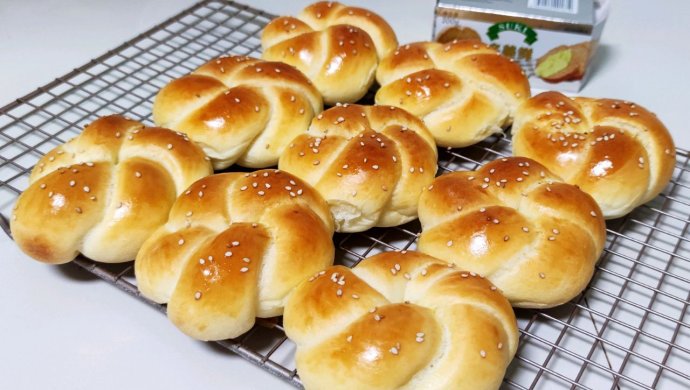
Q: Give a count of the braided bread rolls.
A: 9